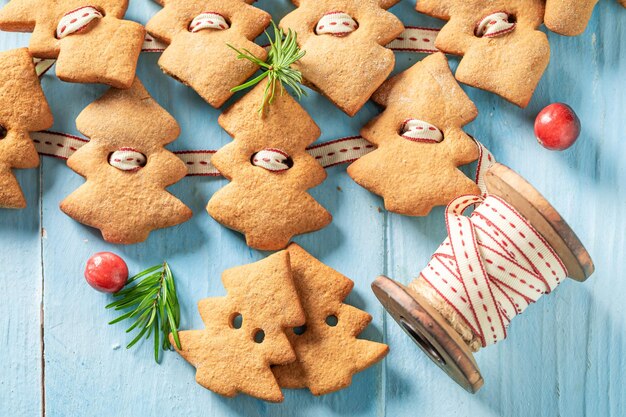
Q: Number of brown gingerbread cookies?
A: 11